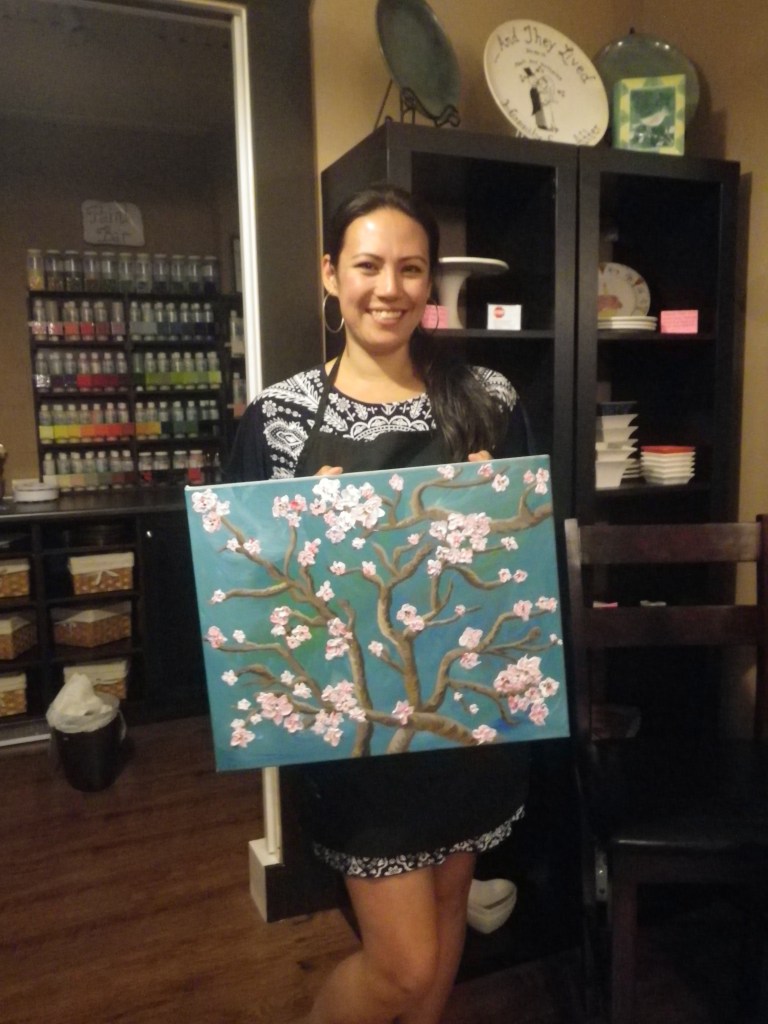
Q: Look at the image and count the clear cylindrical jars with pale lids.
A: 11